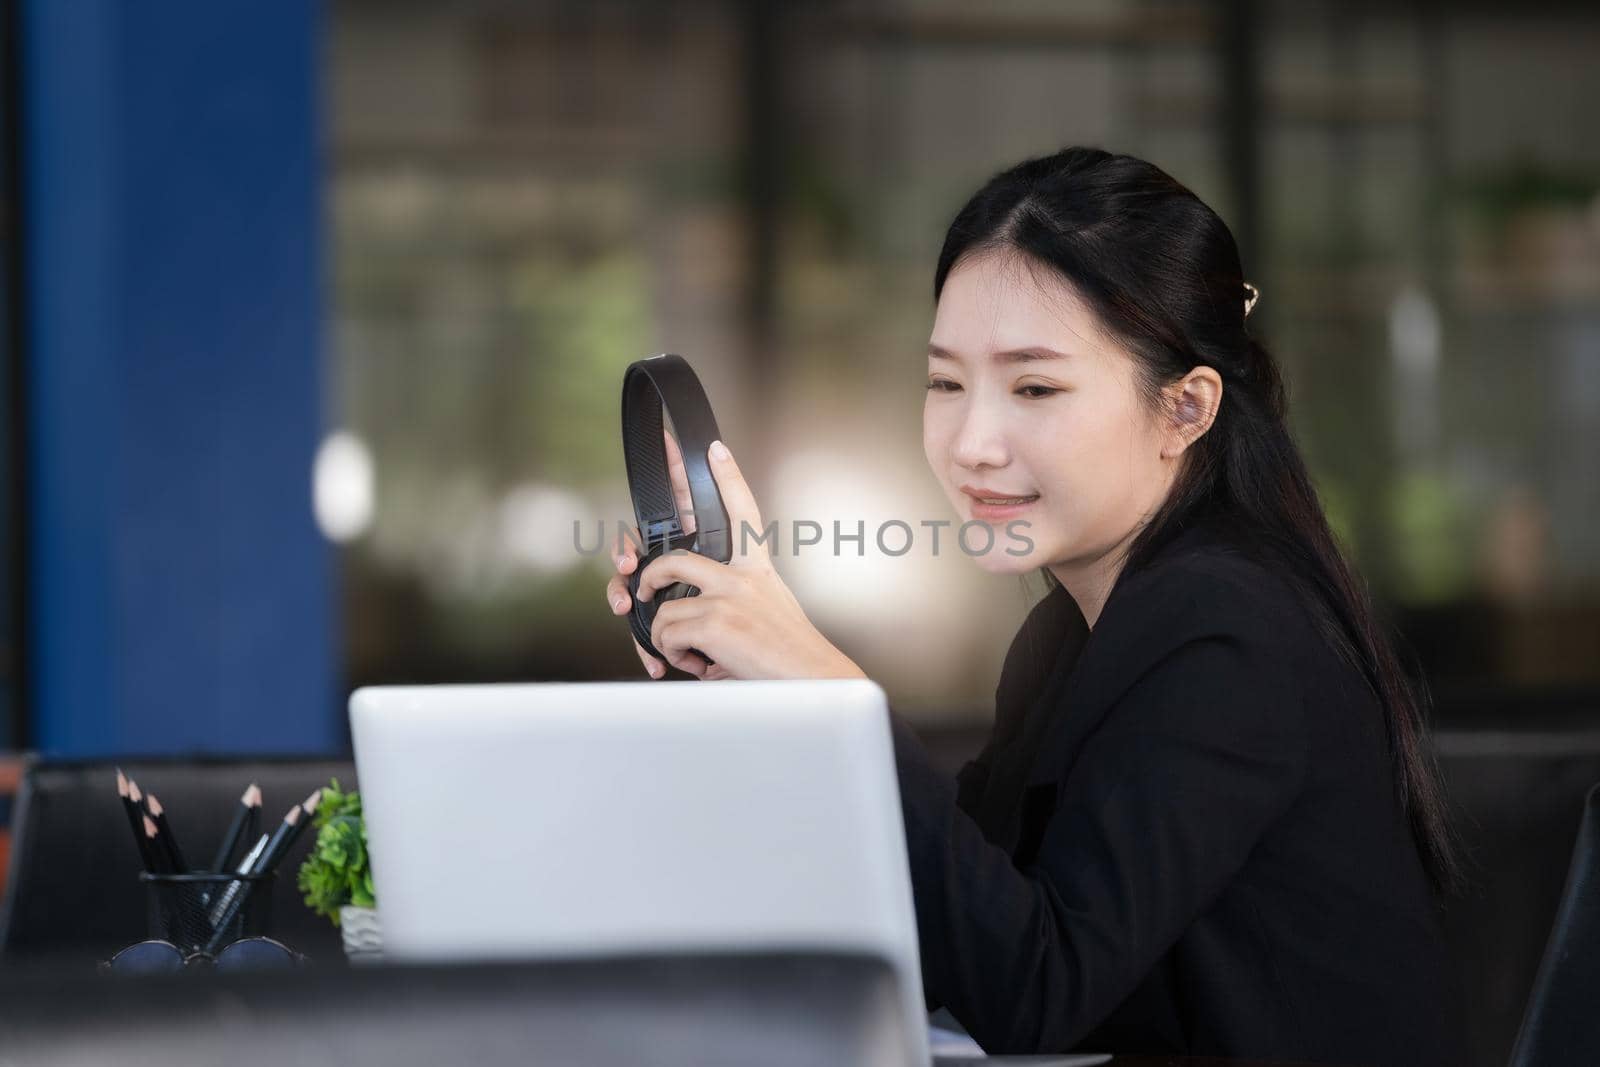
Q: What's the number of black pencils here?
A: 8